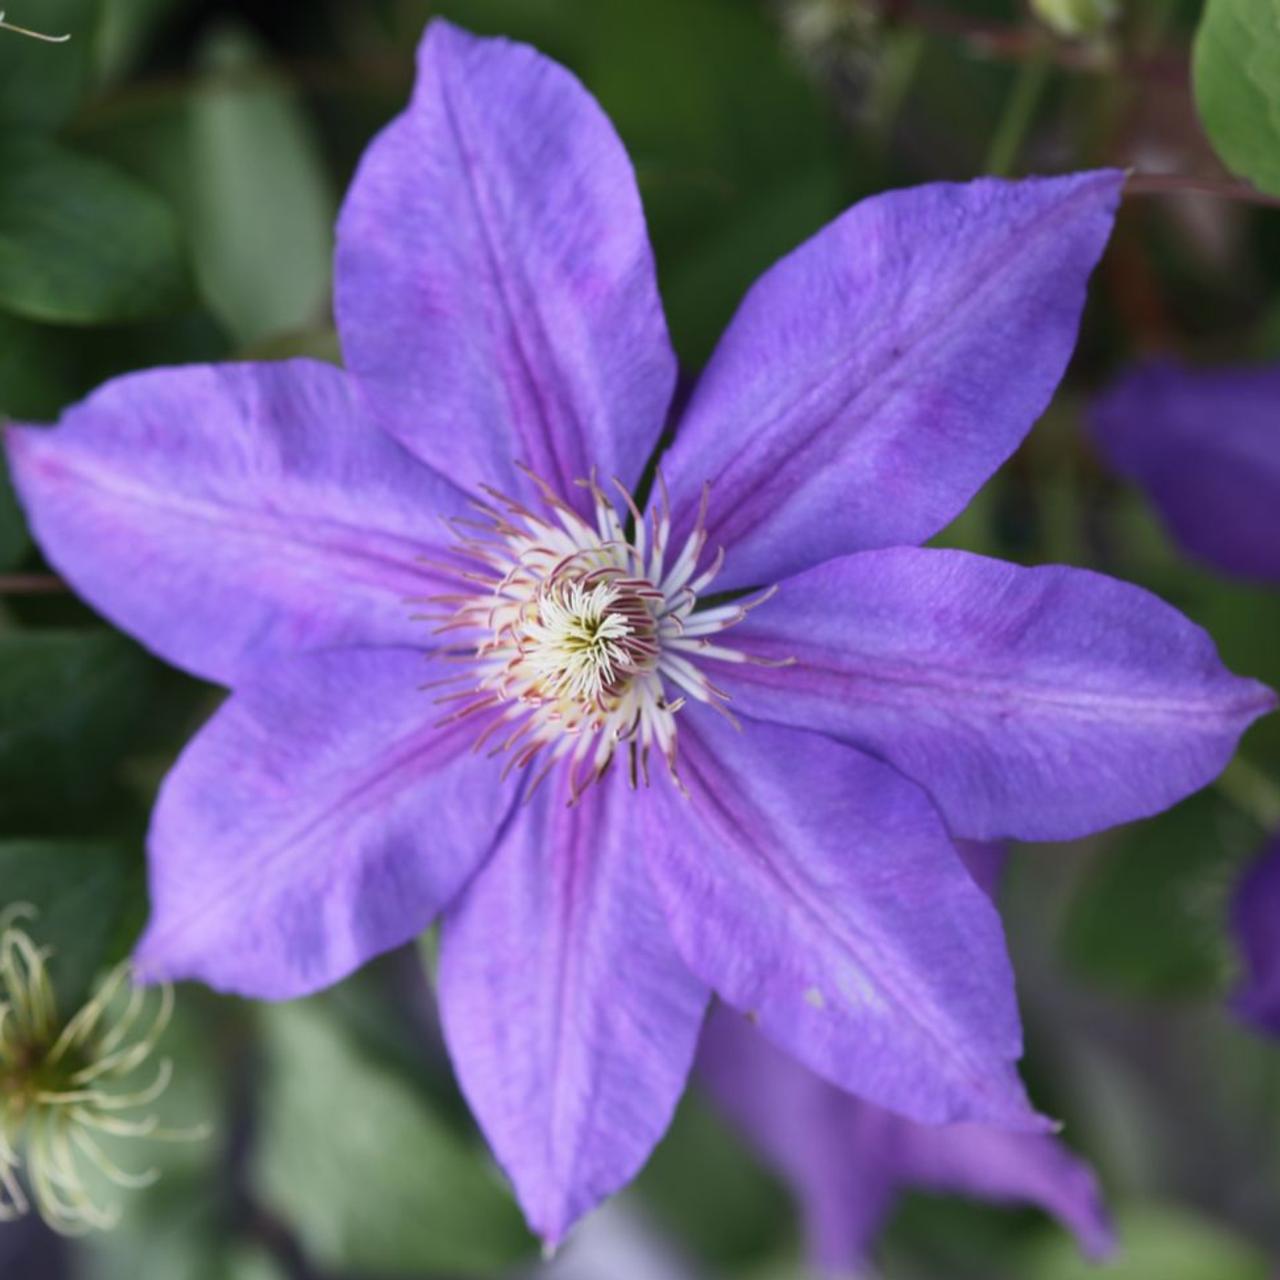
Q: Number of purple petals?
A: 7